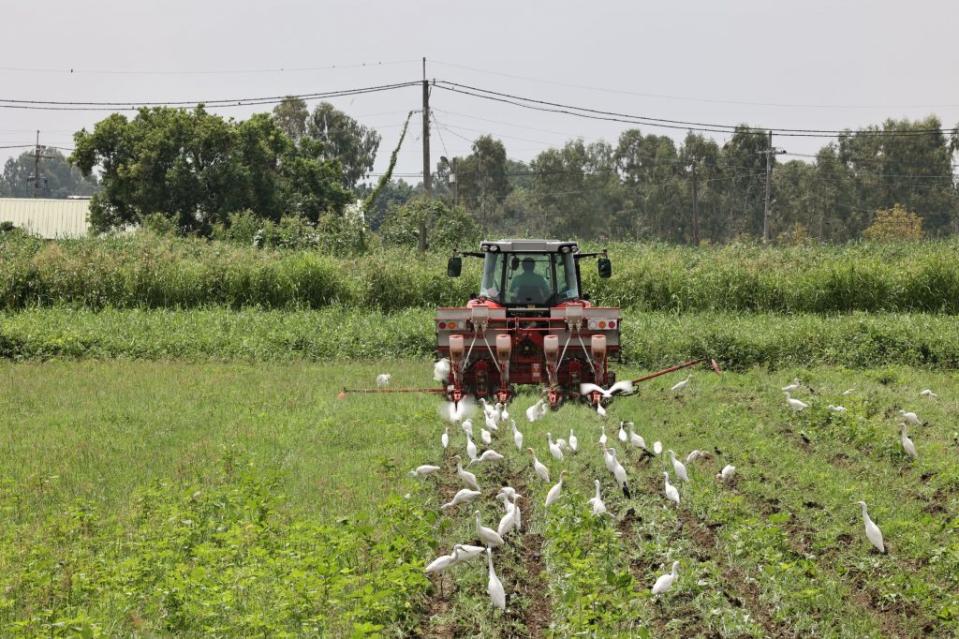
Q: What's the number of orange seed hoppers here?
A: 4